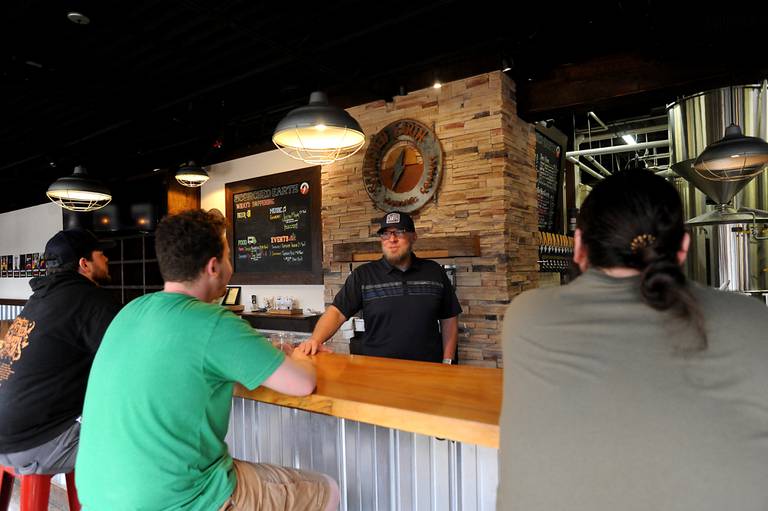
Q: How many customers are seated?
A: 3